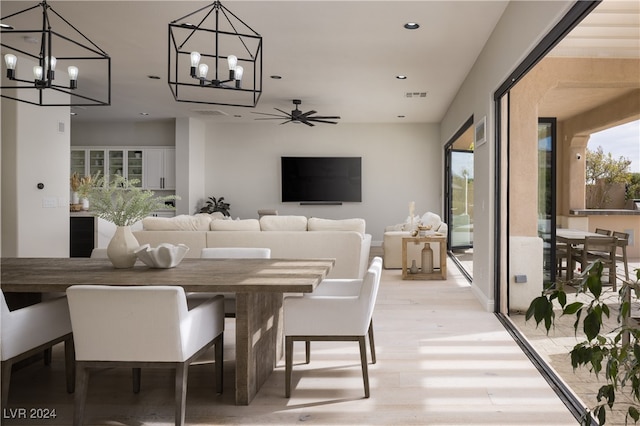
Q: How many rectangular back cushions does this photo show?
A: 4